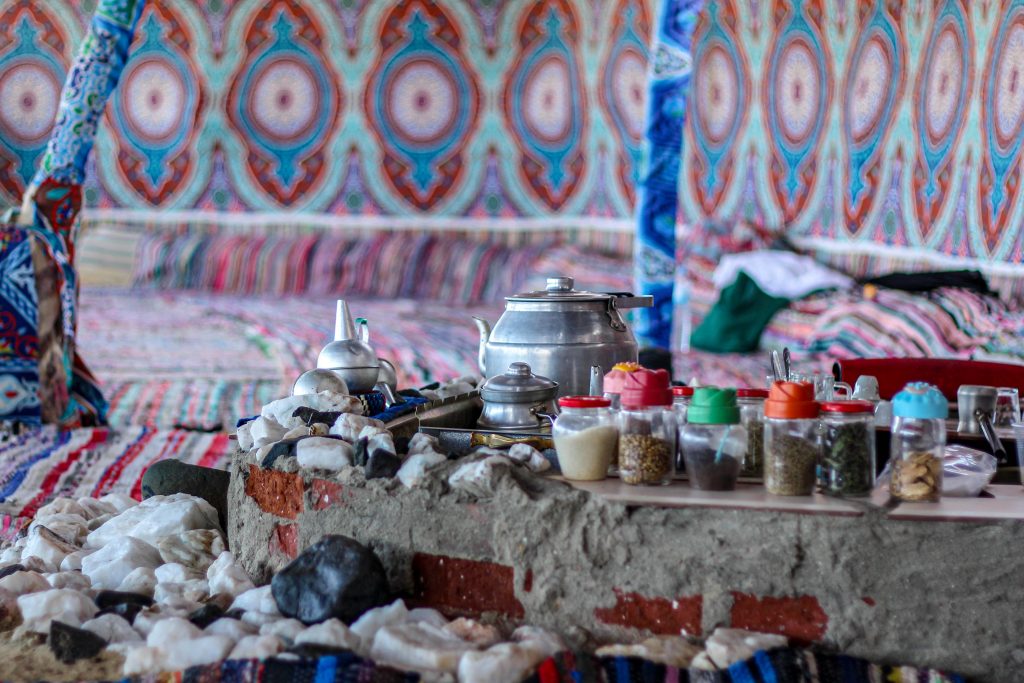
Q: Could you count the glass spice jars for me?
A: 9